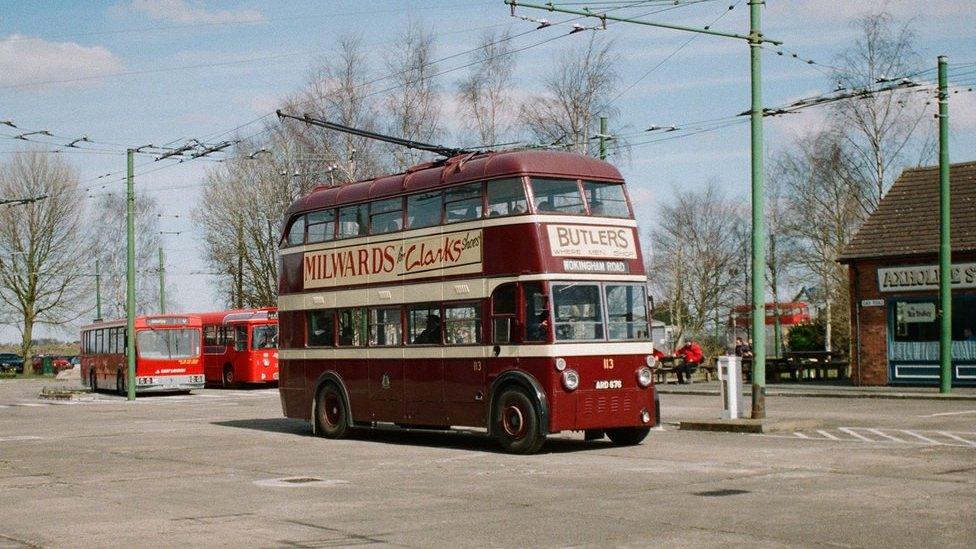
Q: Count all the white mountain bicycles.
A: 0